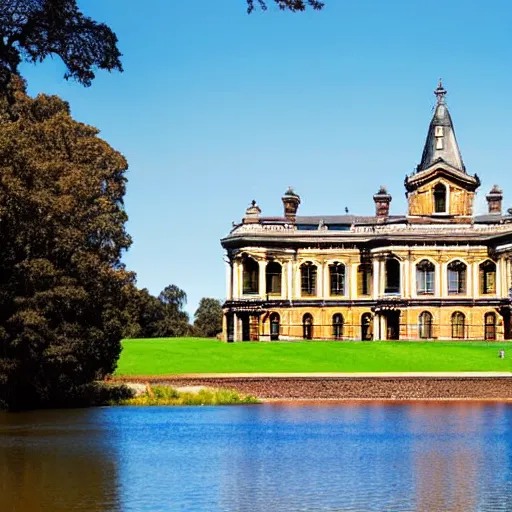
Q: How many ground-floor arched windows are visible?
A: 7